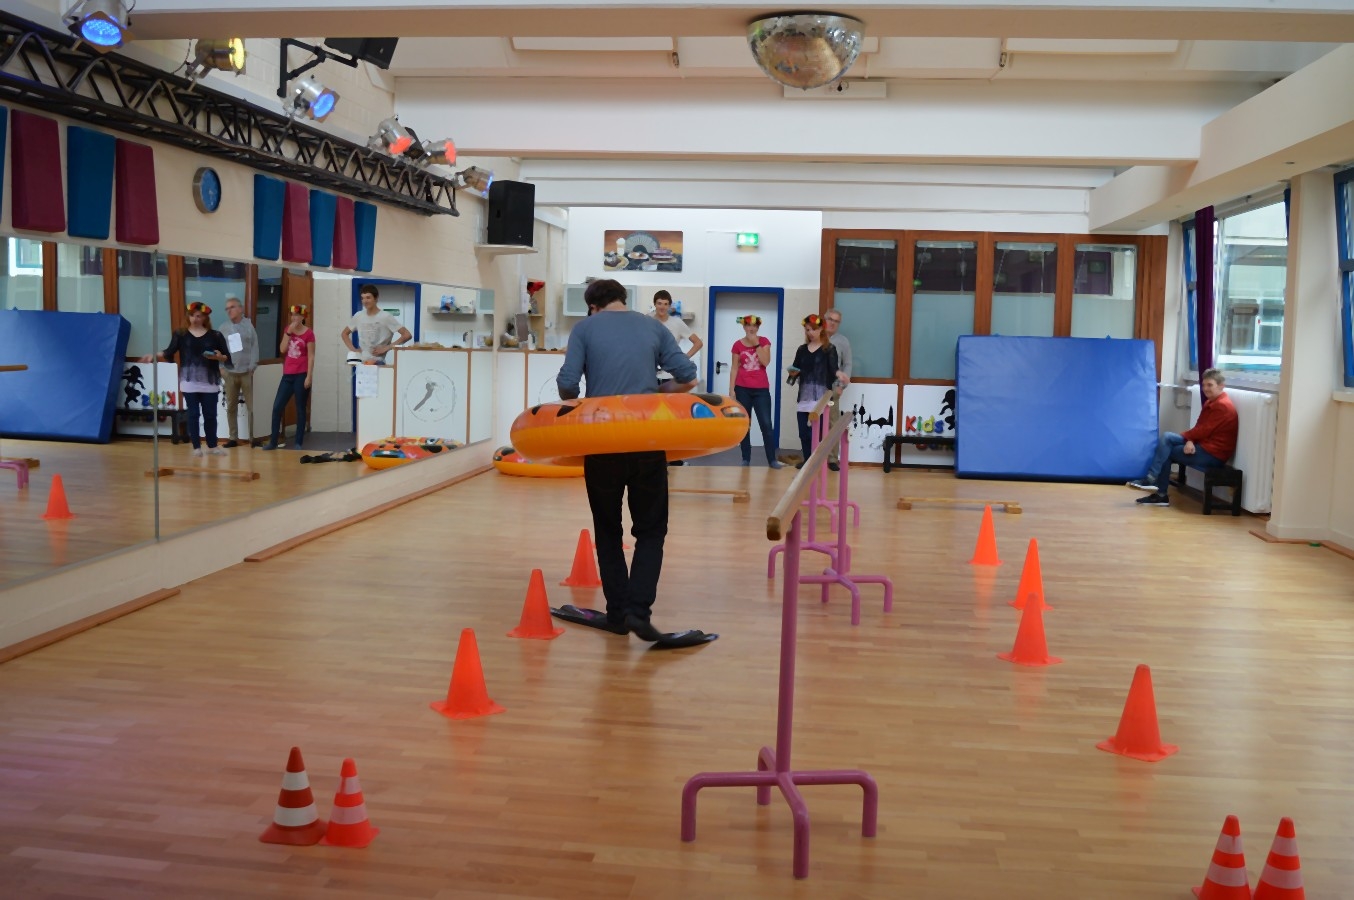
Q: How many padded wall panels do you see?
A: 9